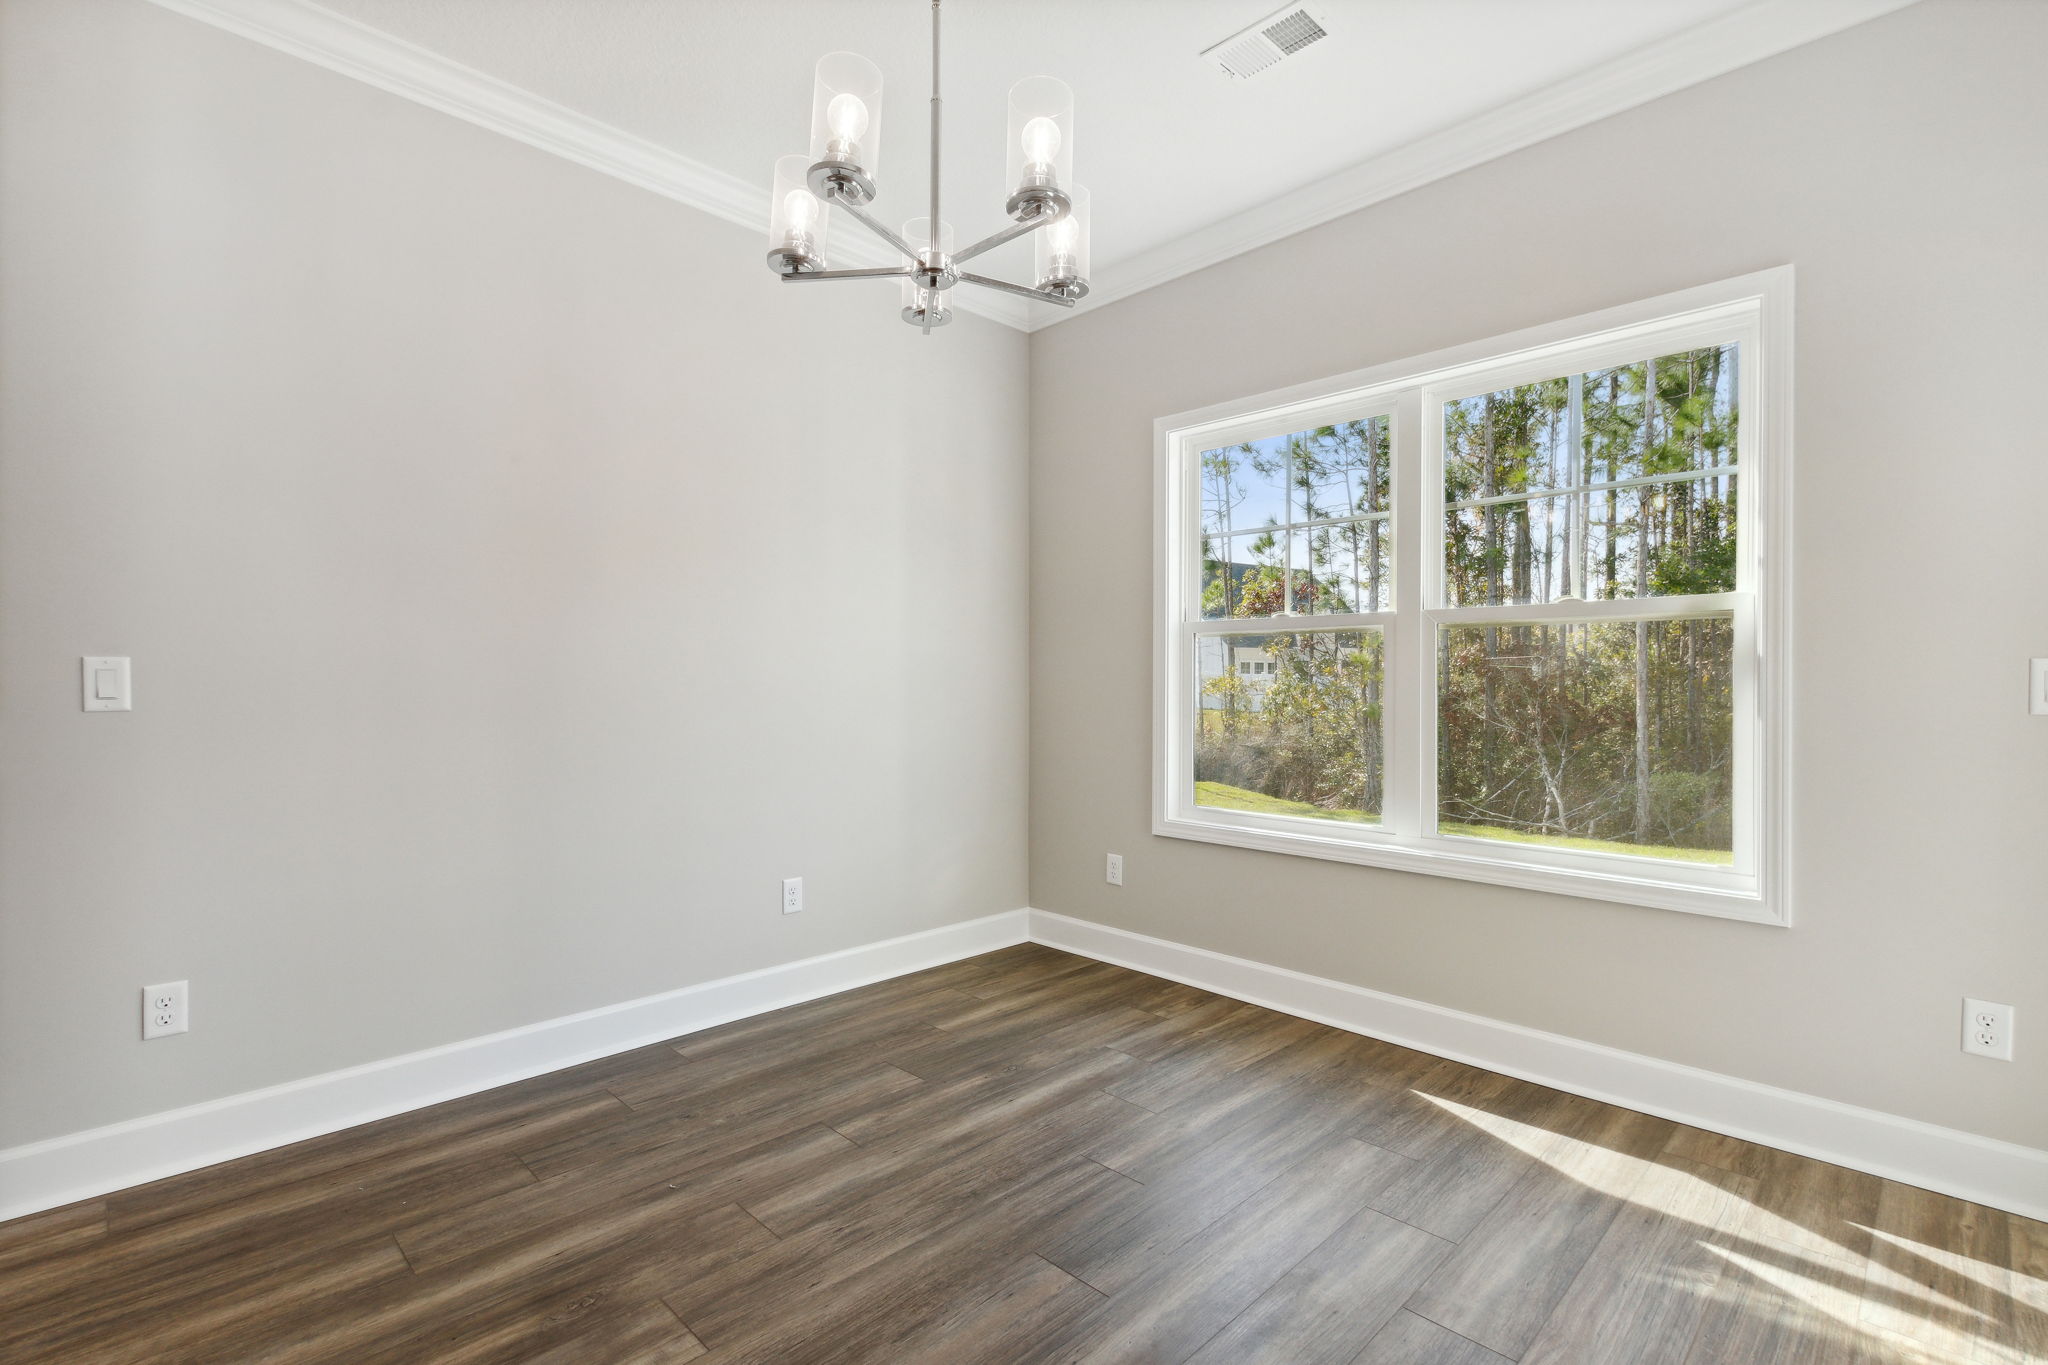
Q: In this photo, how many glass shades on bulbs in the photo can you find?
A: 5